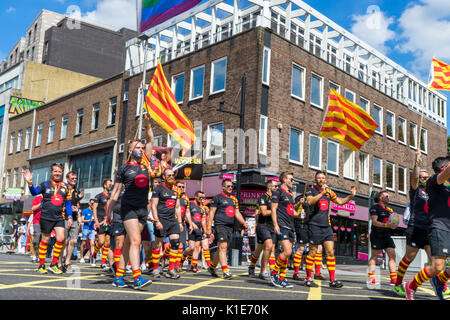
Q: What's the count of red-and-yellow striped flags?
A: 3